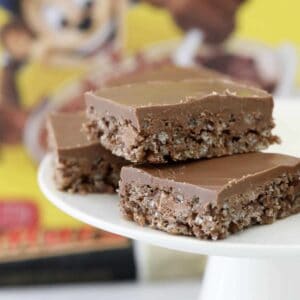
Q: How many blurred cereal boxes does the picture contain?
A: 1